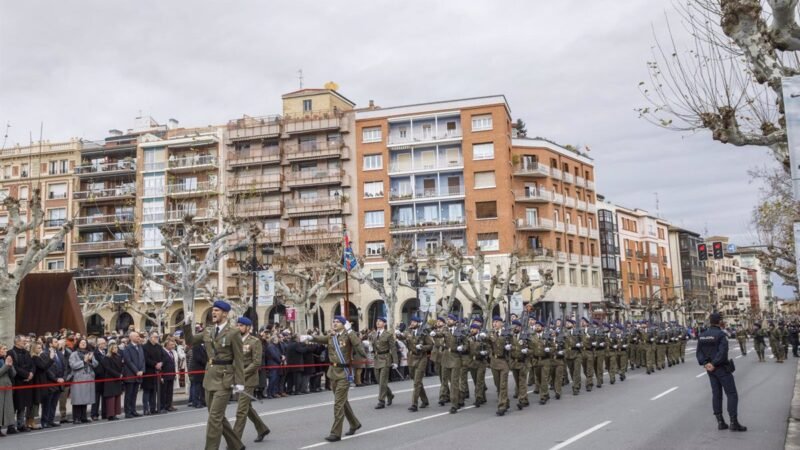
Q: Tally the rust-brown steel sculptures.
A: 1